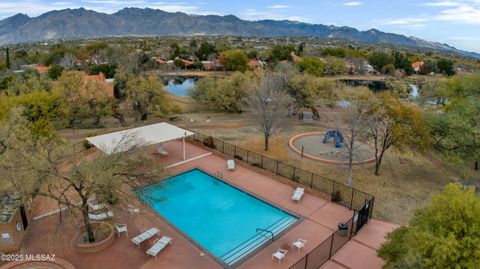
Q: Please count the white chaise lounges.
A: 7